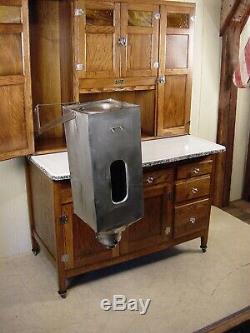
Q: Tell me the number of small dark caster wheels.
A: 3